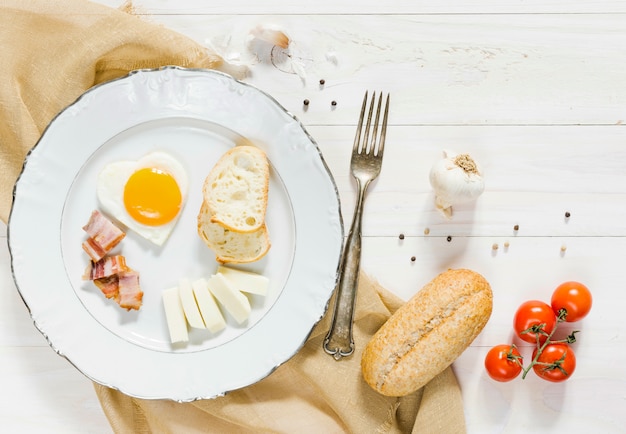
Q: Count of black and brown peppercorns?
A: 12